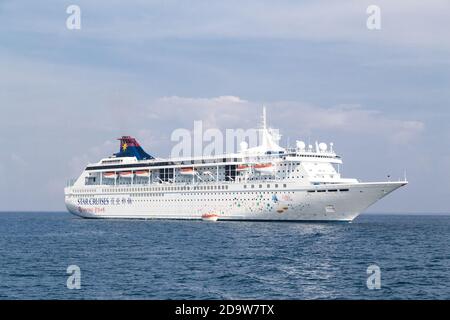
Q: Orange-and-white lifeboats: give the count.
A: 7